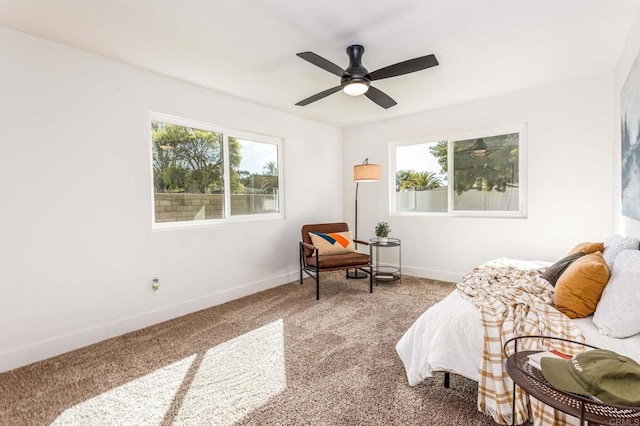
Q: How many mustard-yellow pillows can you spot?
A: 2